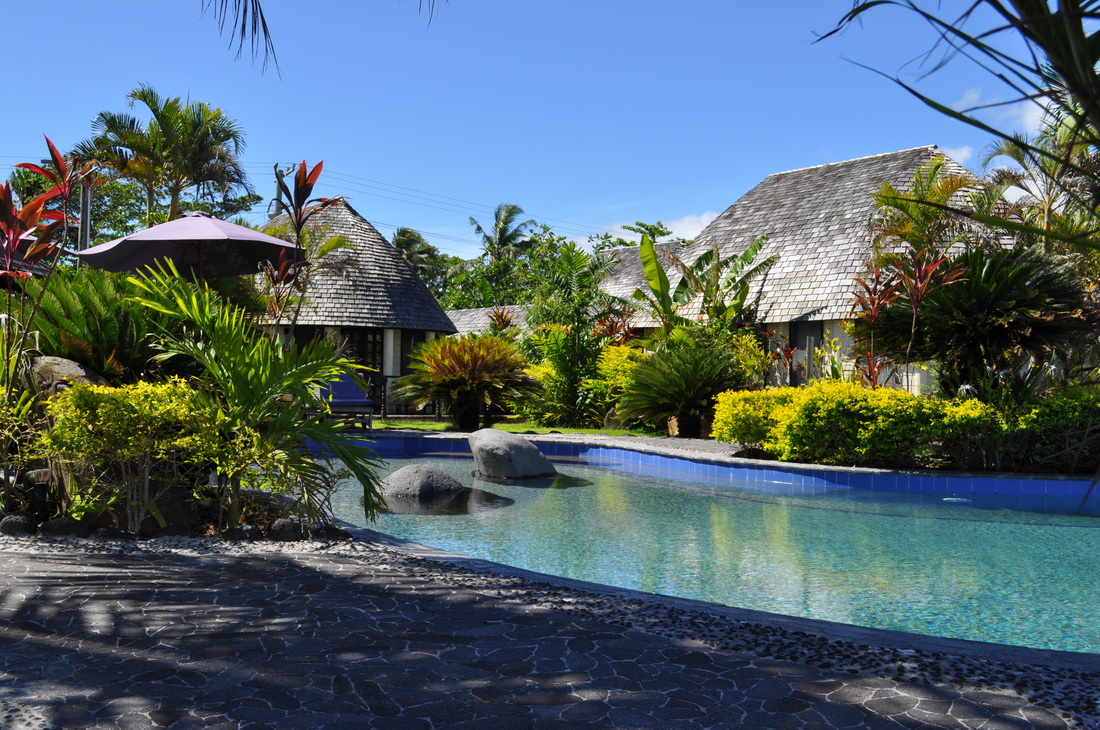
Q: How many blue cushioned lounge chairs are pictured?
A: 1